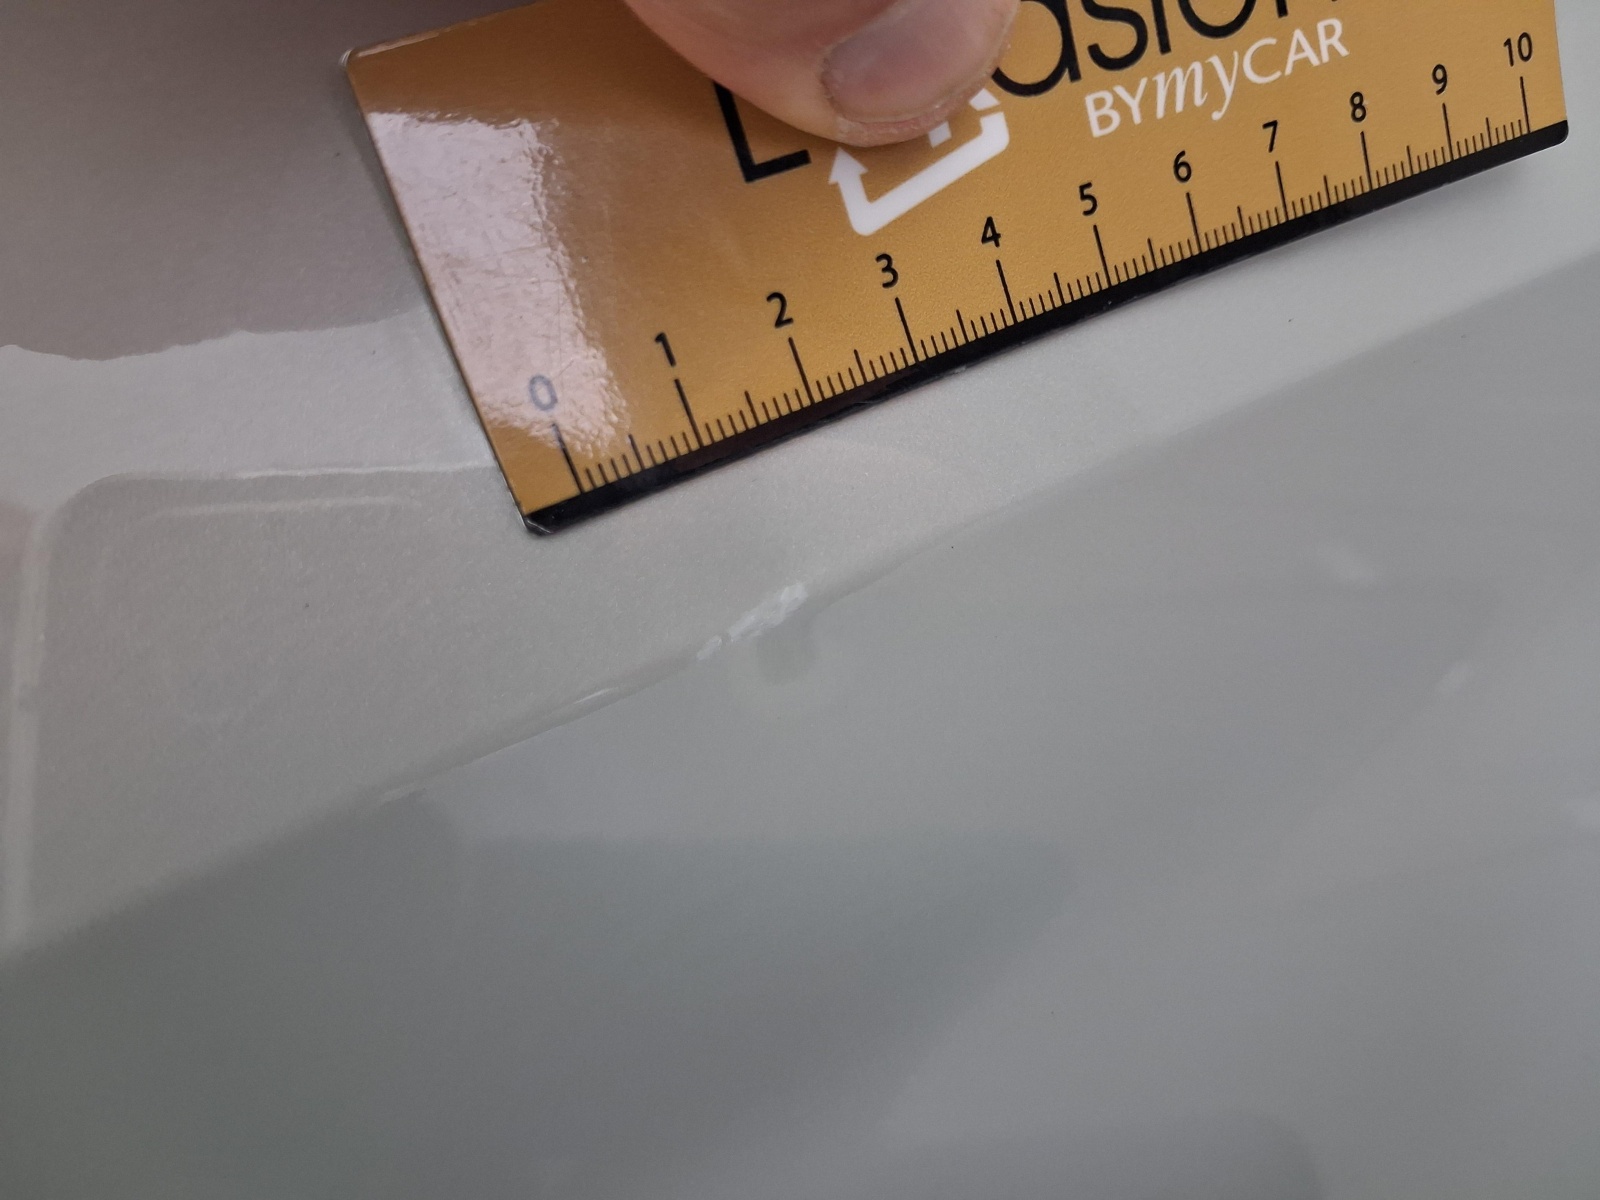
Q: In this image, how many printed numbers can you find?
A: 11